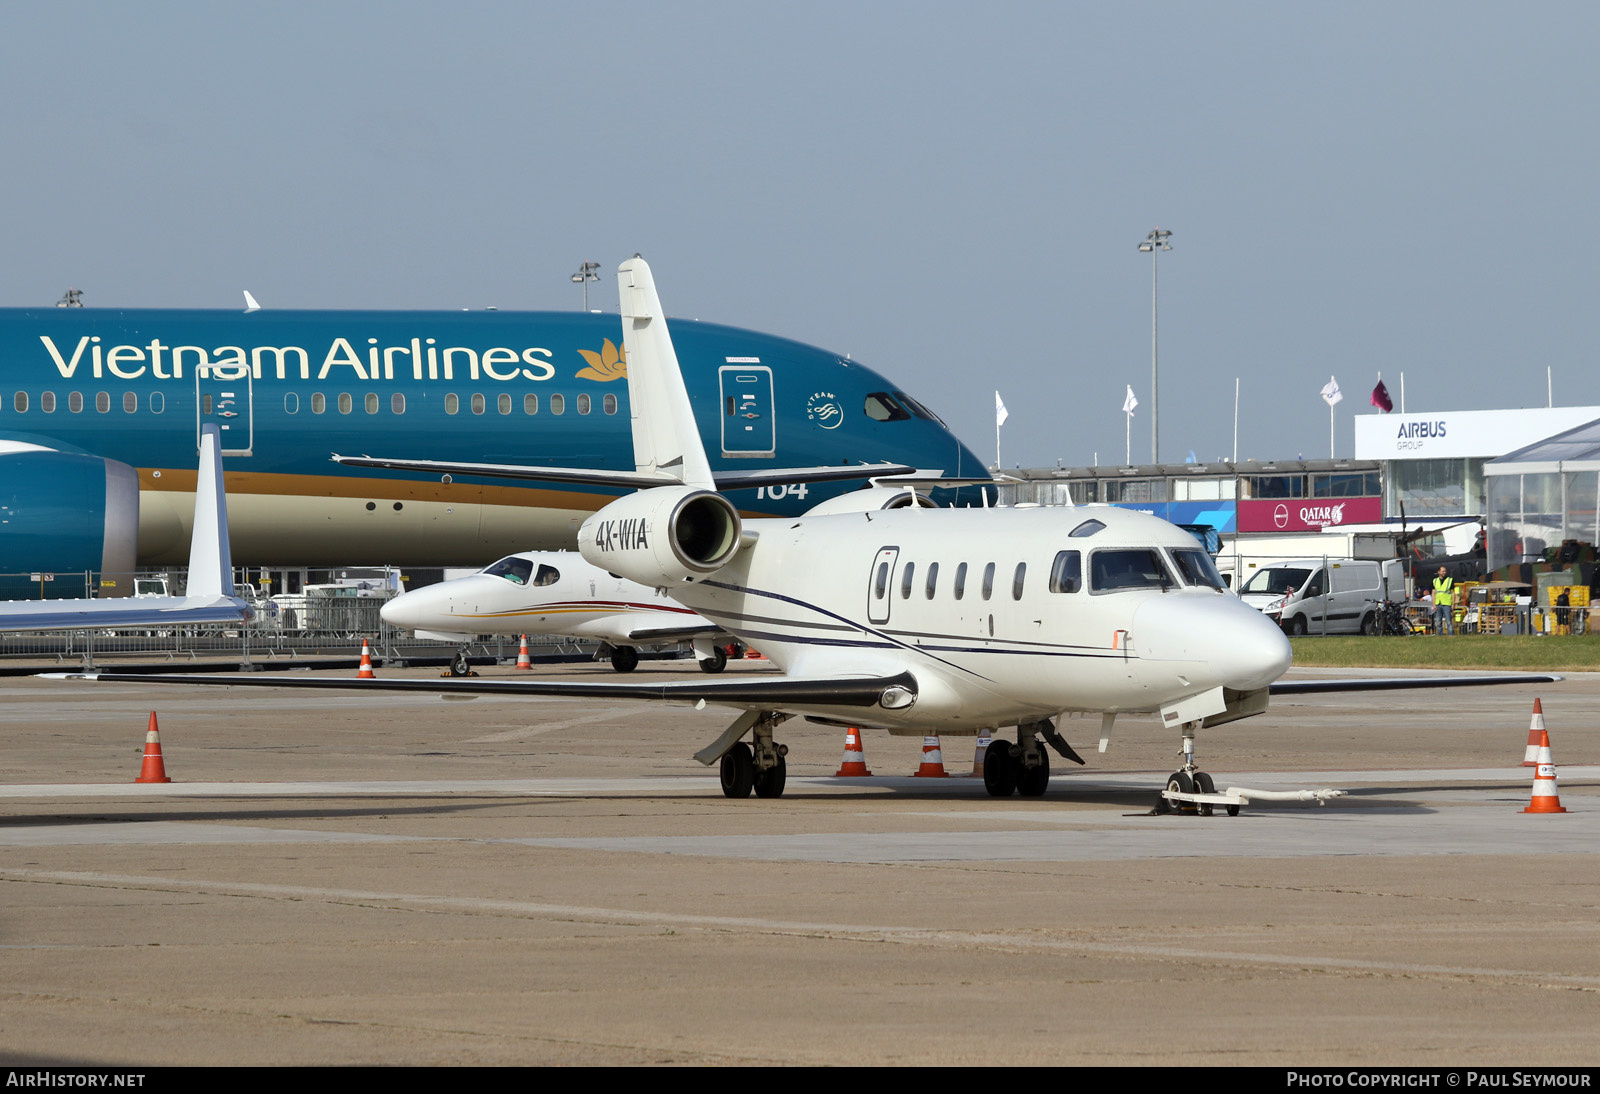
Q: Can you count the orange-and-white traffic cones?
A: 8